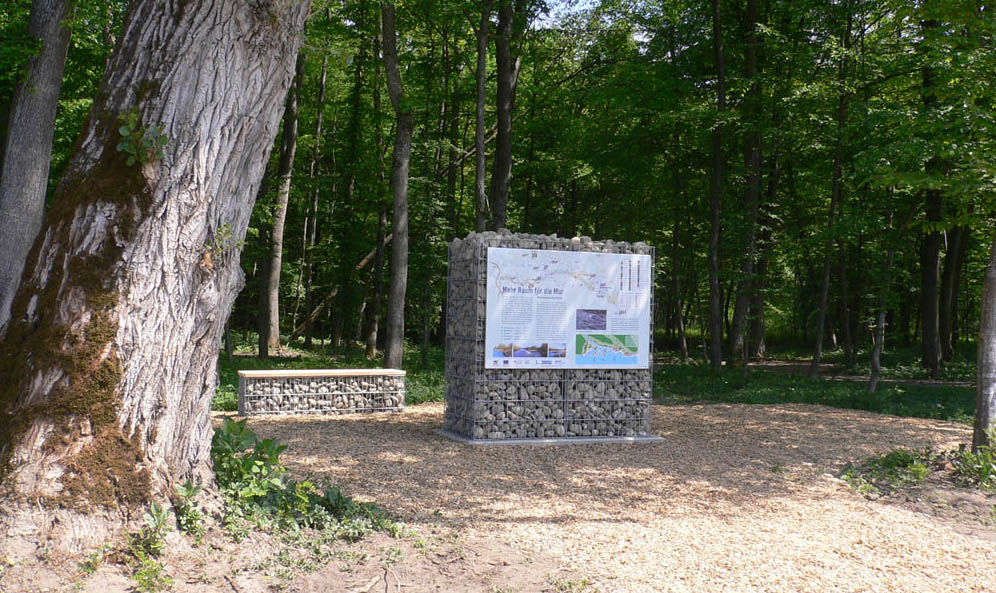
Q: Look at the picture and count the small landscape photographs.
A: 3